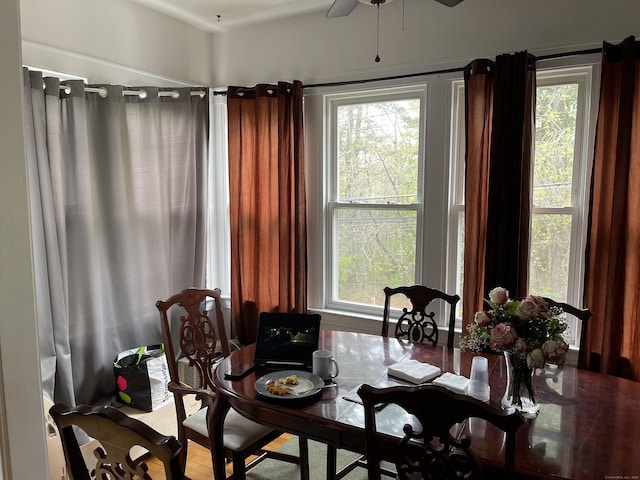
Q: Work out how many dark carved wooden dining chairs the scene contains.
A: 5